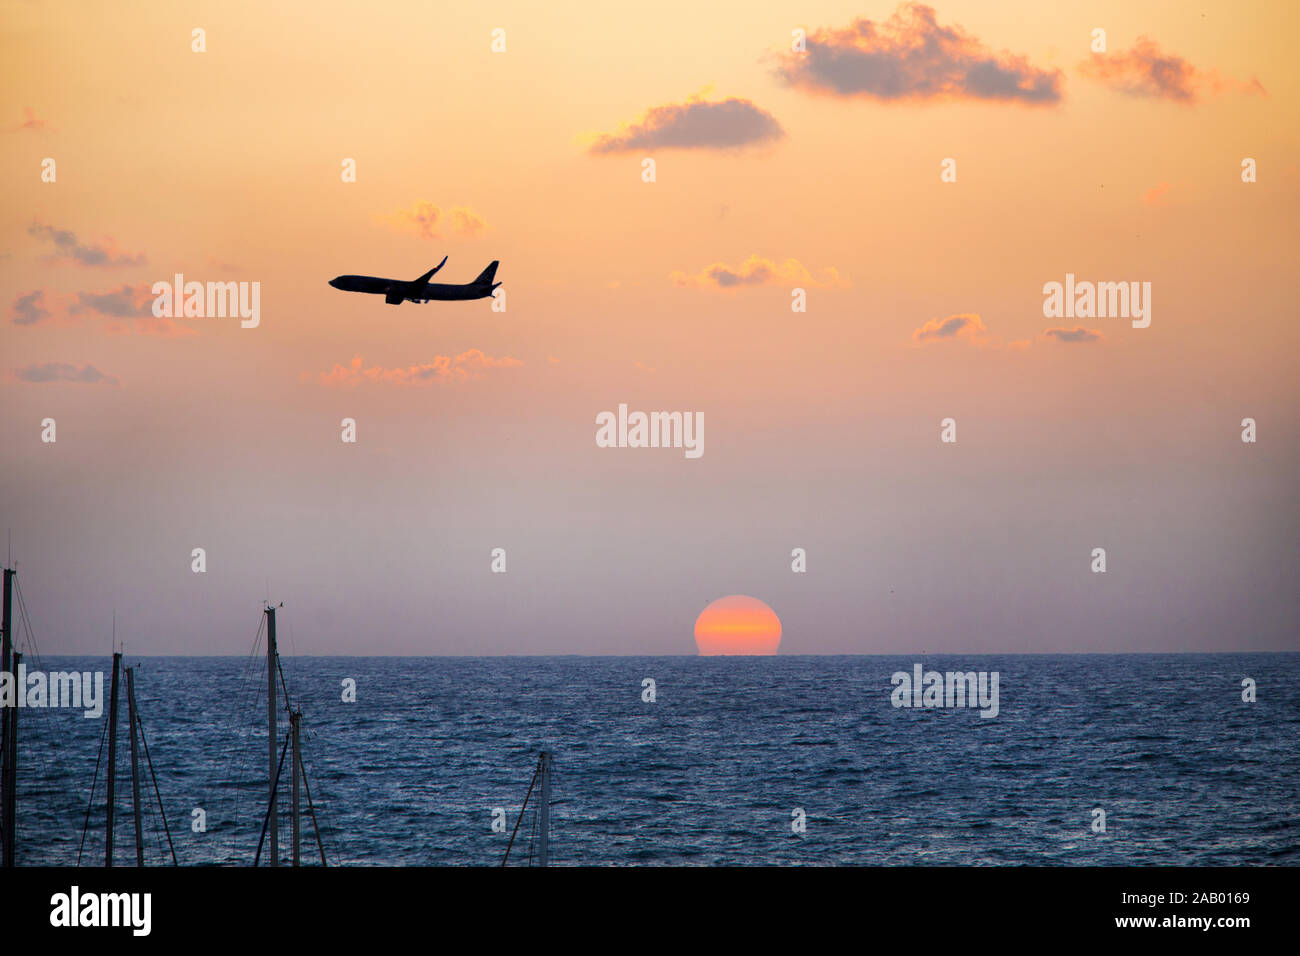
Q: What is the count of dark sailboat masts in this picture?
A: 7